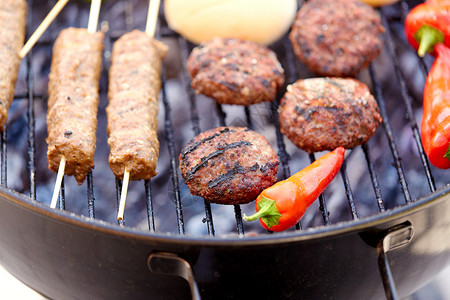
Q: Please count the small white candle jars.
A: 0